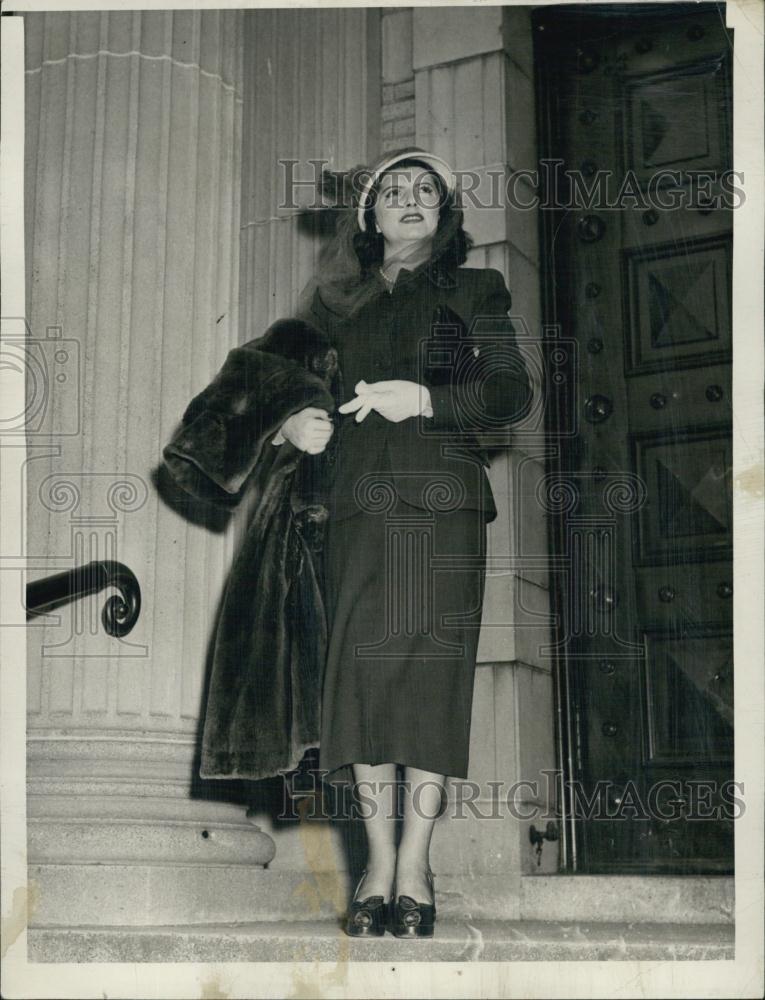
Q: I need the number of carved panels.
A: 4